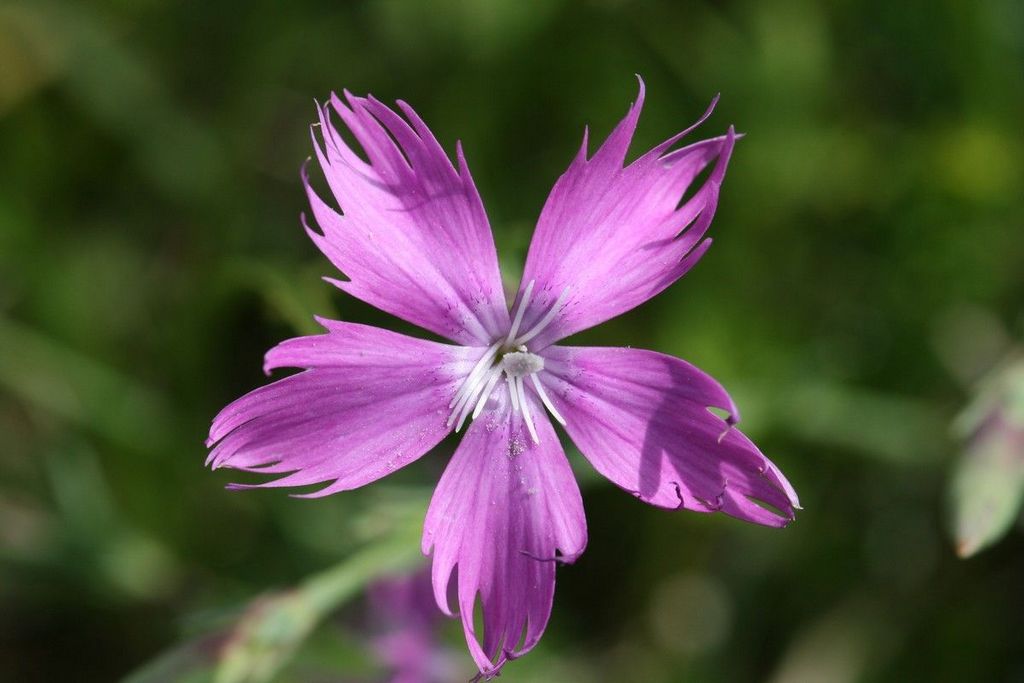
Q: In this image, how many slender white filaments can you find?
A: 9